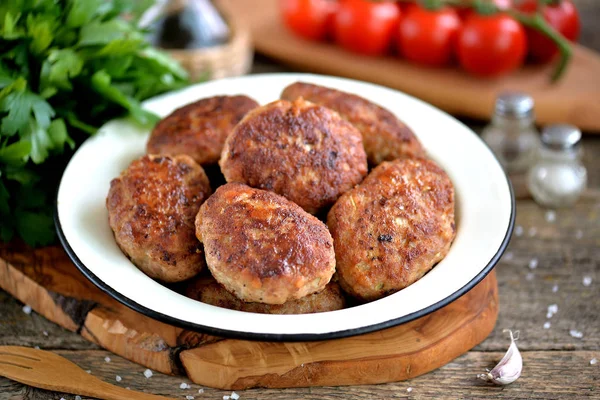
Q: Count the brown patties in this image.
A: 7